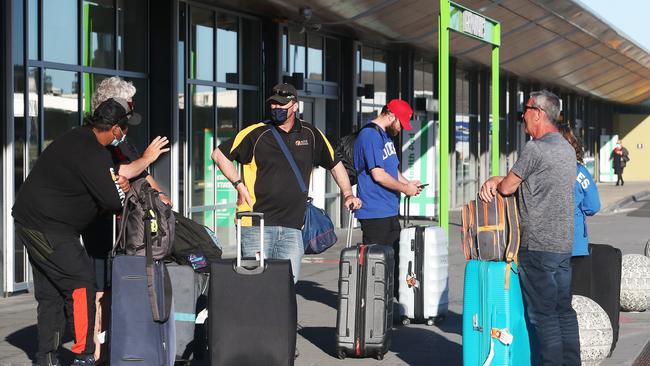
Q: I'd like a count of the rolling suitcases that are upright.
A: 7